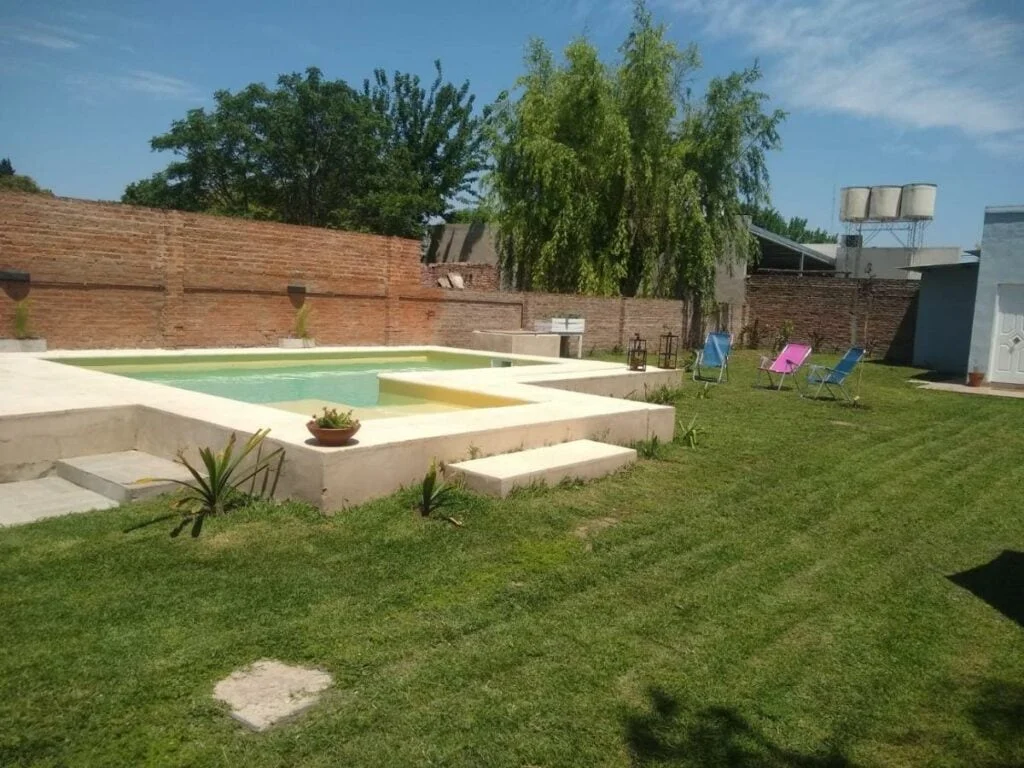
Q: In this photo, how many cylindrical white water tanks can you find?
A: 3